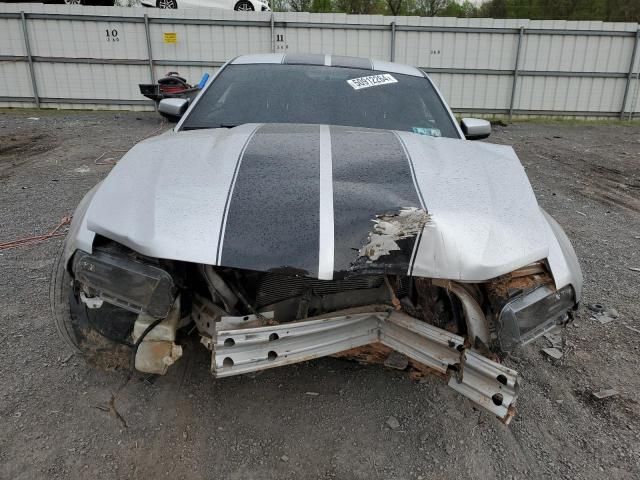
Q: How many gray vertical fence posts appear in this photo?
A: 6